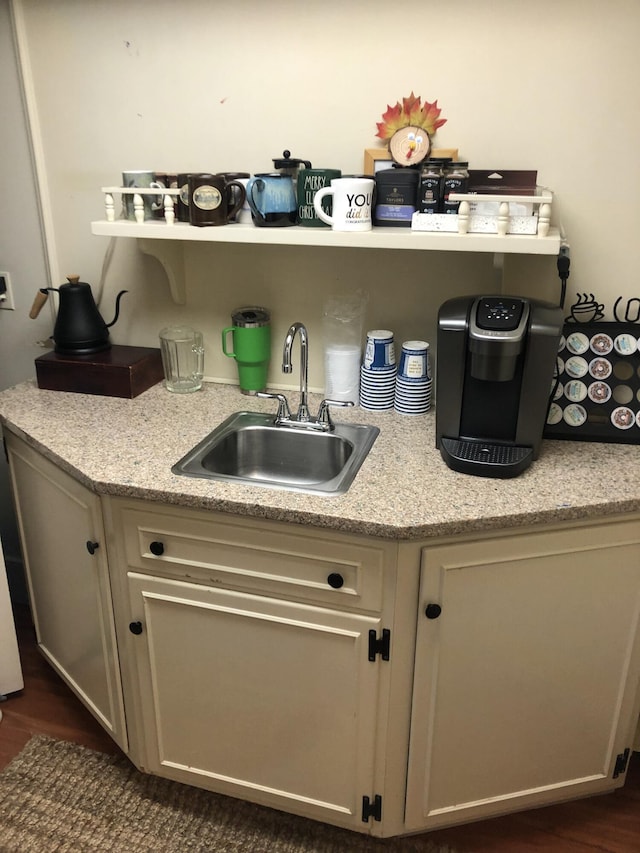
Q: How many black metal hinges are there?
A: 3